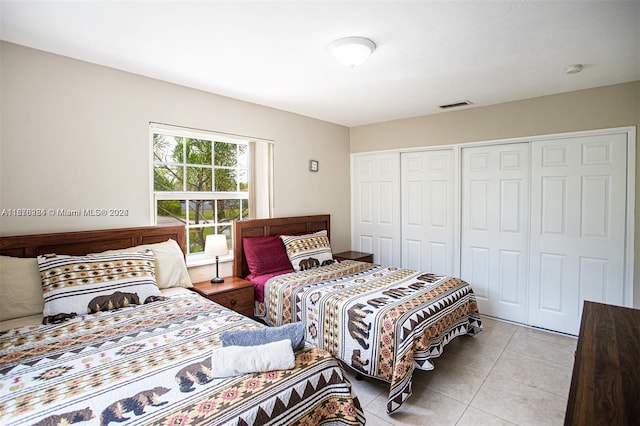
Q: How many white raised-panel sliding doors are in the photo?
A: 4